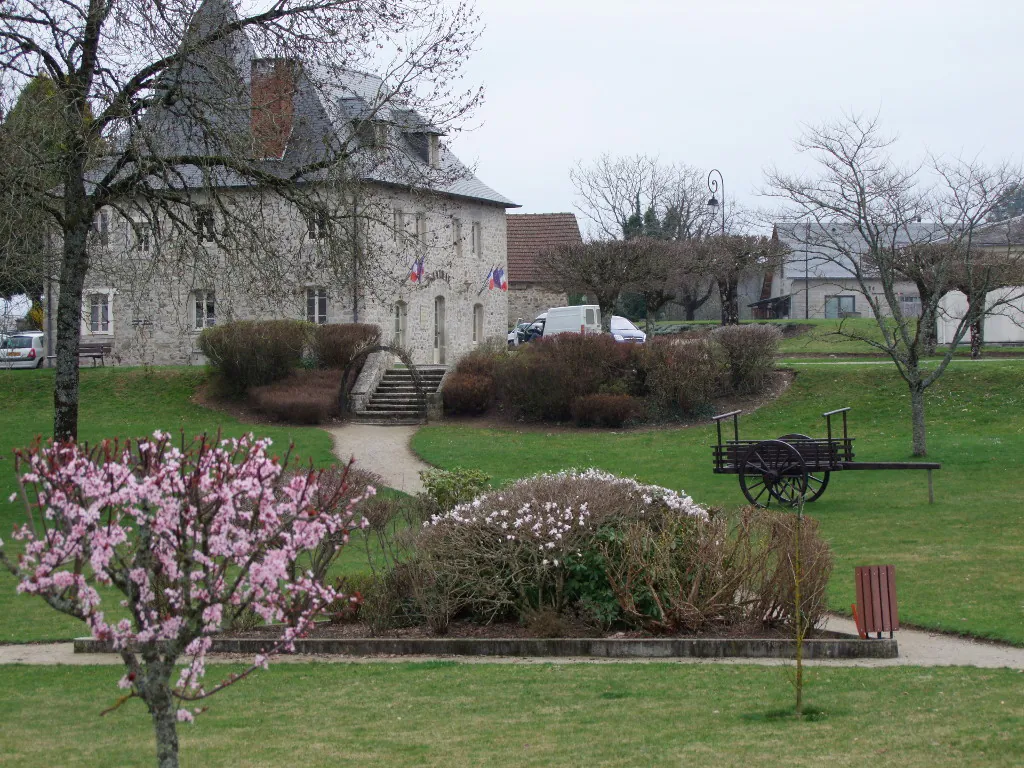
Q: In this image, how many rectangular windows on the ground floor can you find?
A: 3